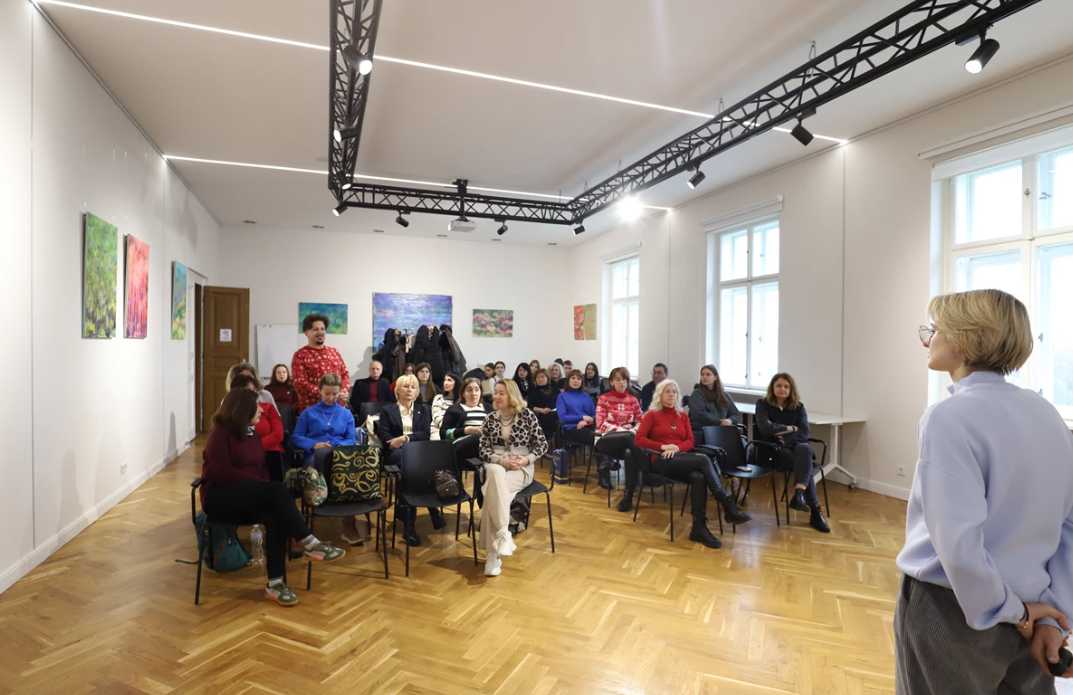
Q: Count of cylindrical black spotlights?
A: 11